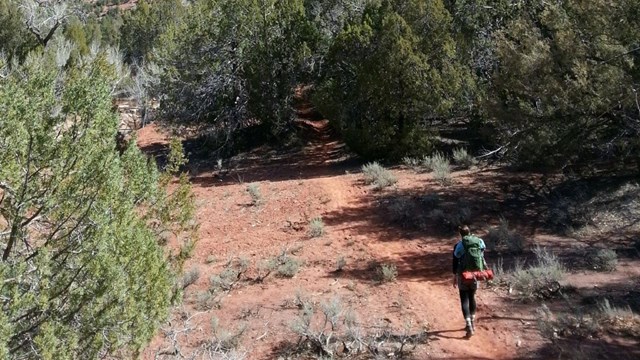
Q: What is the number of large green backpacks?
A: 1